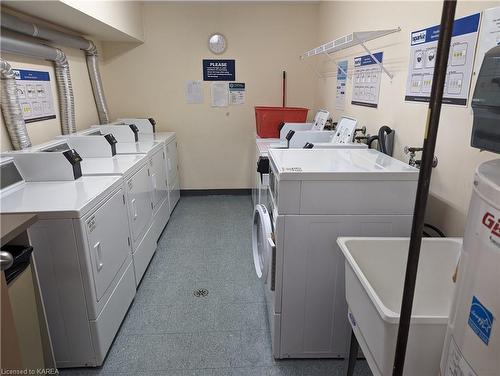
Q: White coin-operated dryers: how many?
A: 4